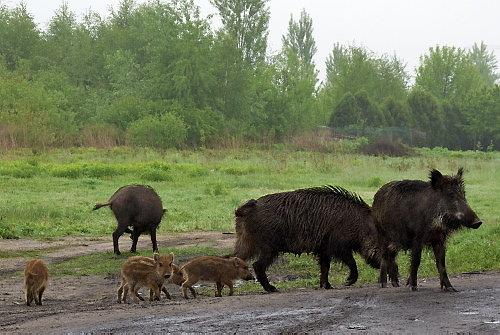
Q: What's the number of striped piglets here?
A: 4